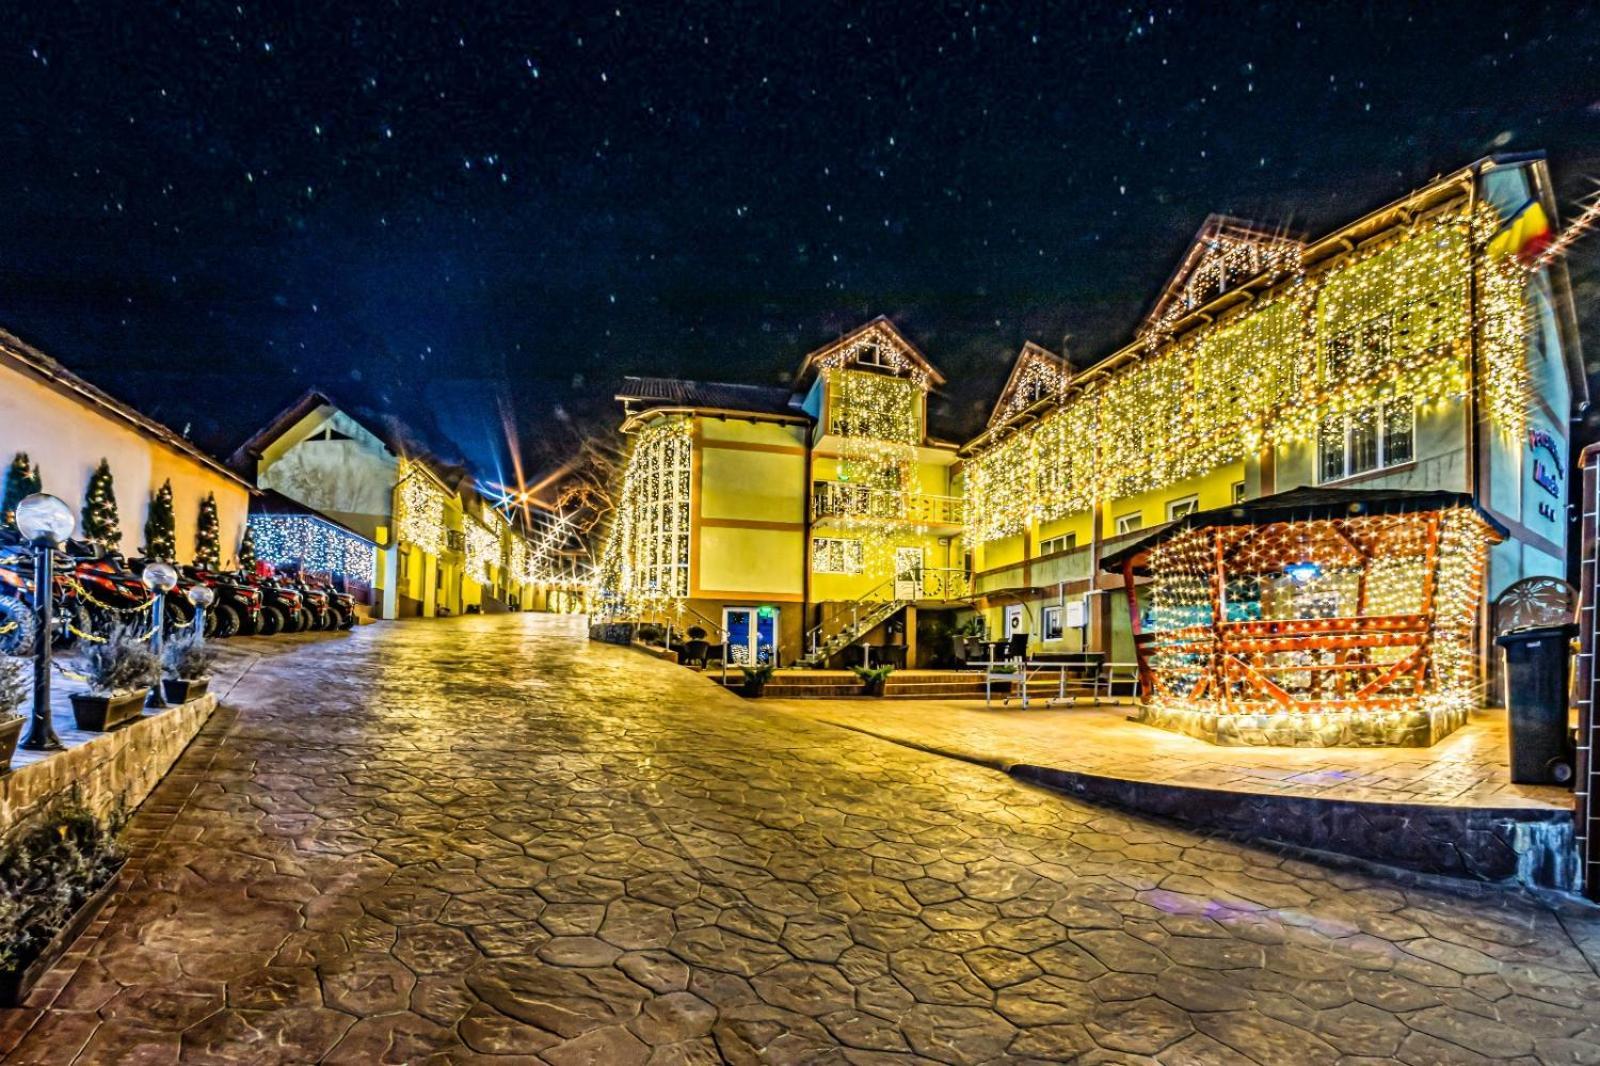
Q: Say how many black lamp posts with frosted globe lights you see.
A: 3